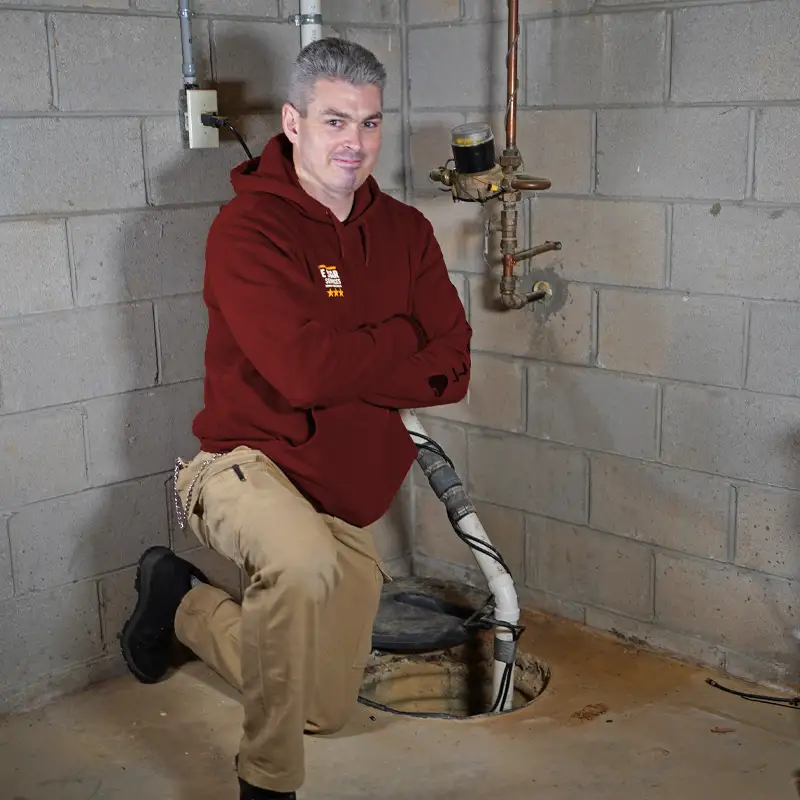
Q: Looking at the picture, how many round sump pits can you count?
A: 1